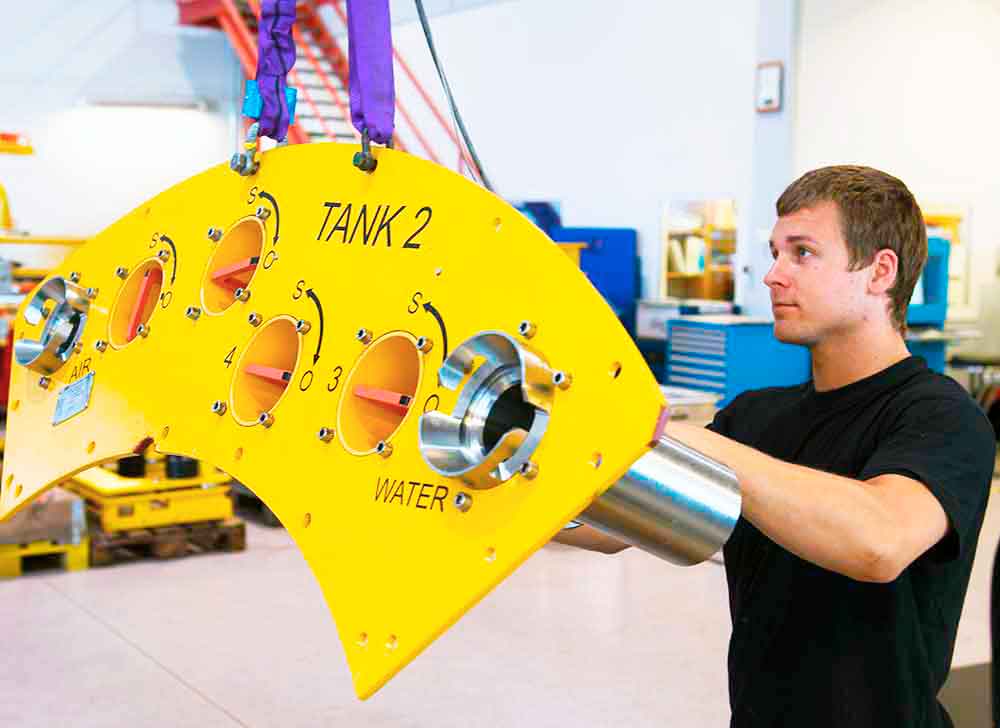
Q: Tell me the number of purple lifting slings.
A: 2